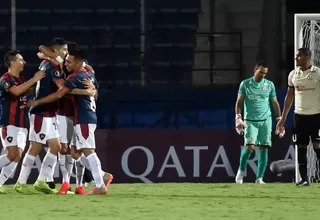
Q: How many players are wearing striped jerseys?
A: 4